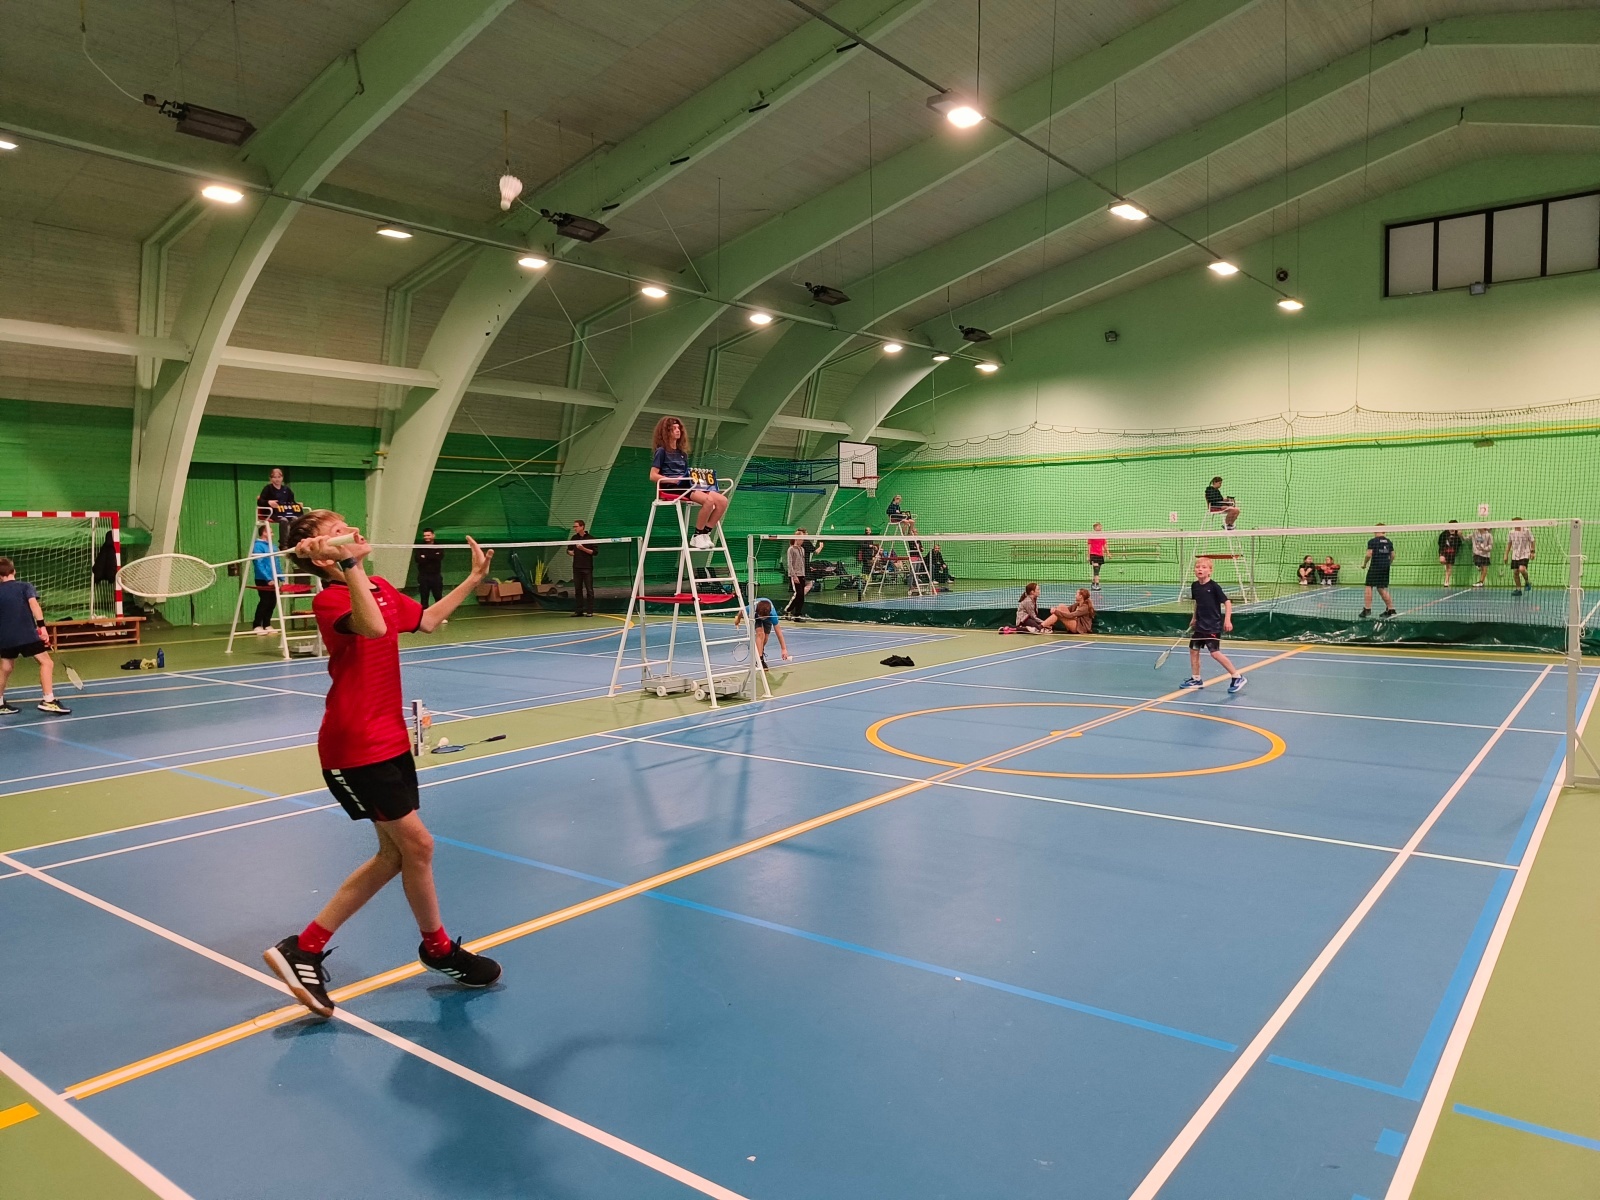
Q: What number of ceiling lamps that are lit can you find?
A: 13